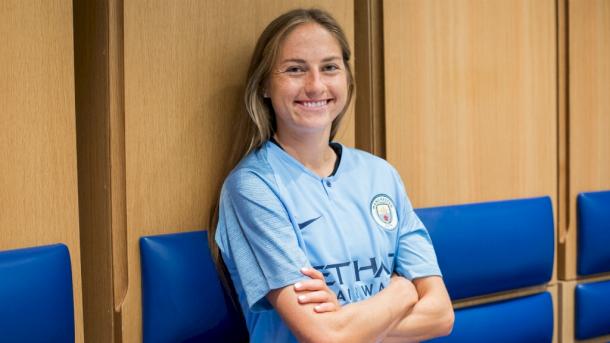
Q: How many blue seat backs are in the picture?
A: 6